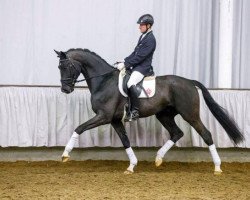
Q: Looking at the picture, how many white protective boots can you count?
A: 4